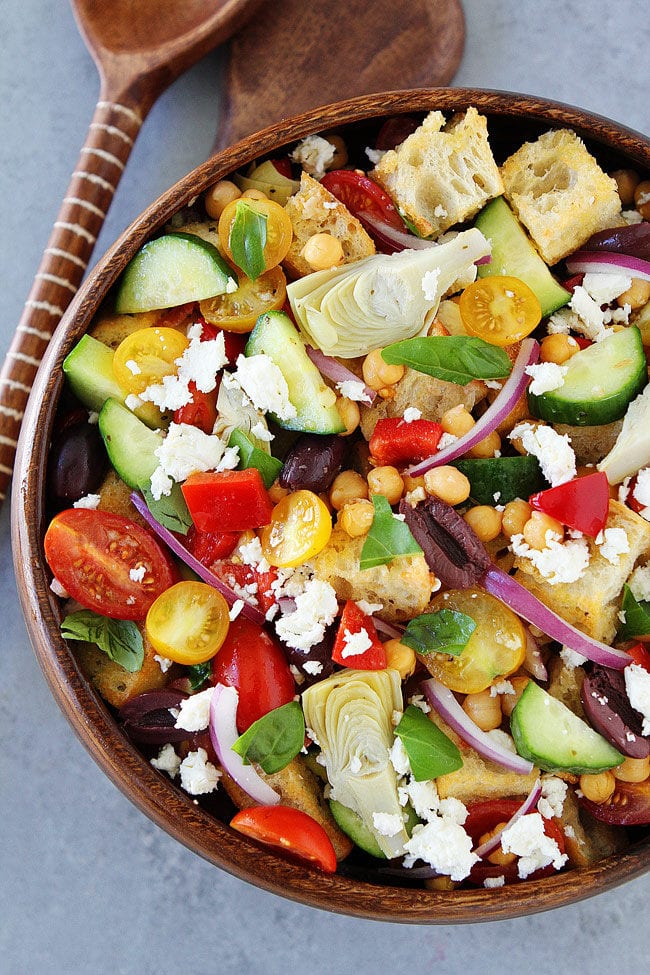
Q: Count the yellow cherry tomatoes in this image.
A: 7